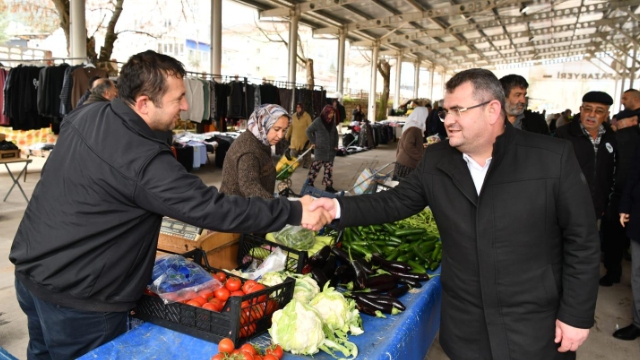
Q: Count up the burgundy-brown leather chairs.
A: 0